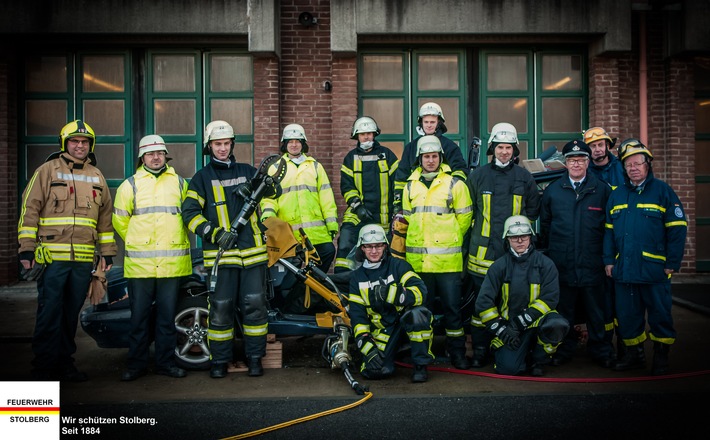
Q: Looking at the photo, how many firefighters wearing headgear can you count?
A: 13